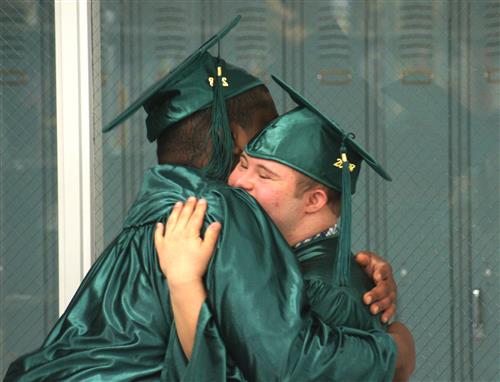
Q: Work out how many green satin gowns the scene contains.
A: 2